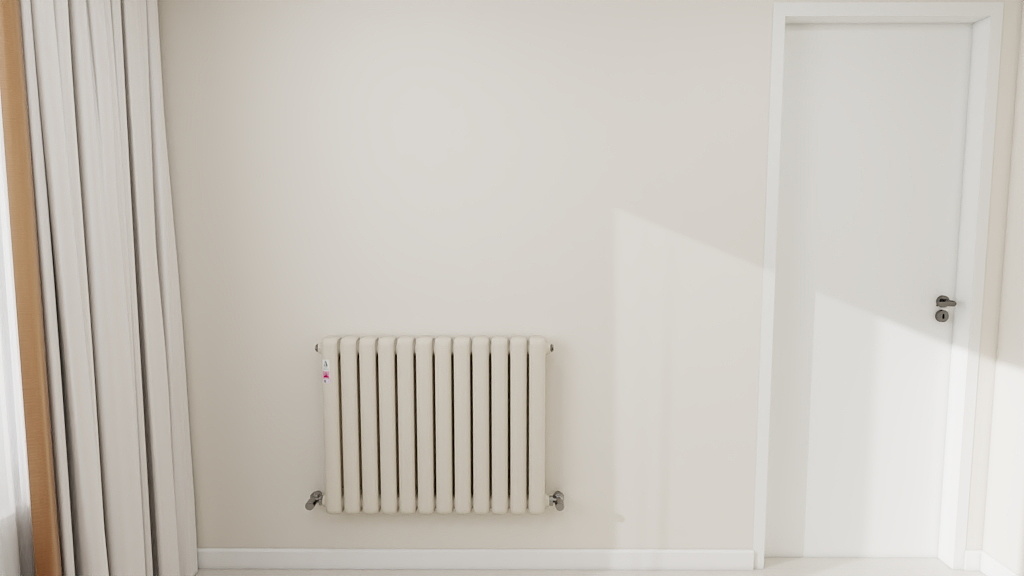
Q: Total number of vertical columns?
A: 12